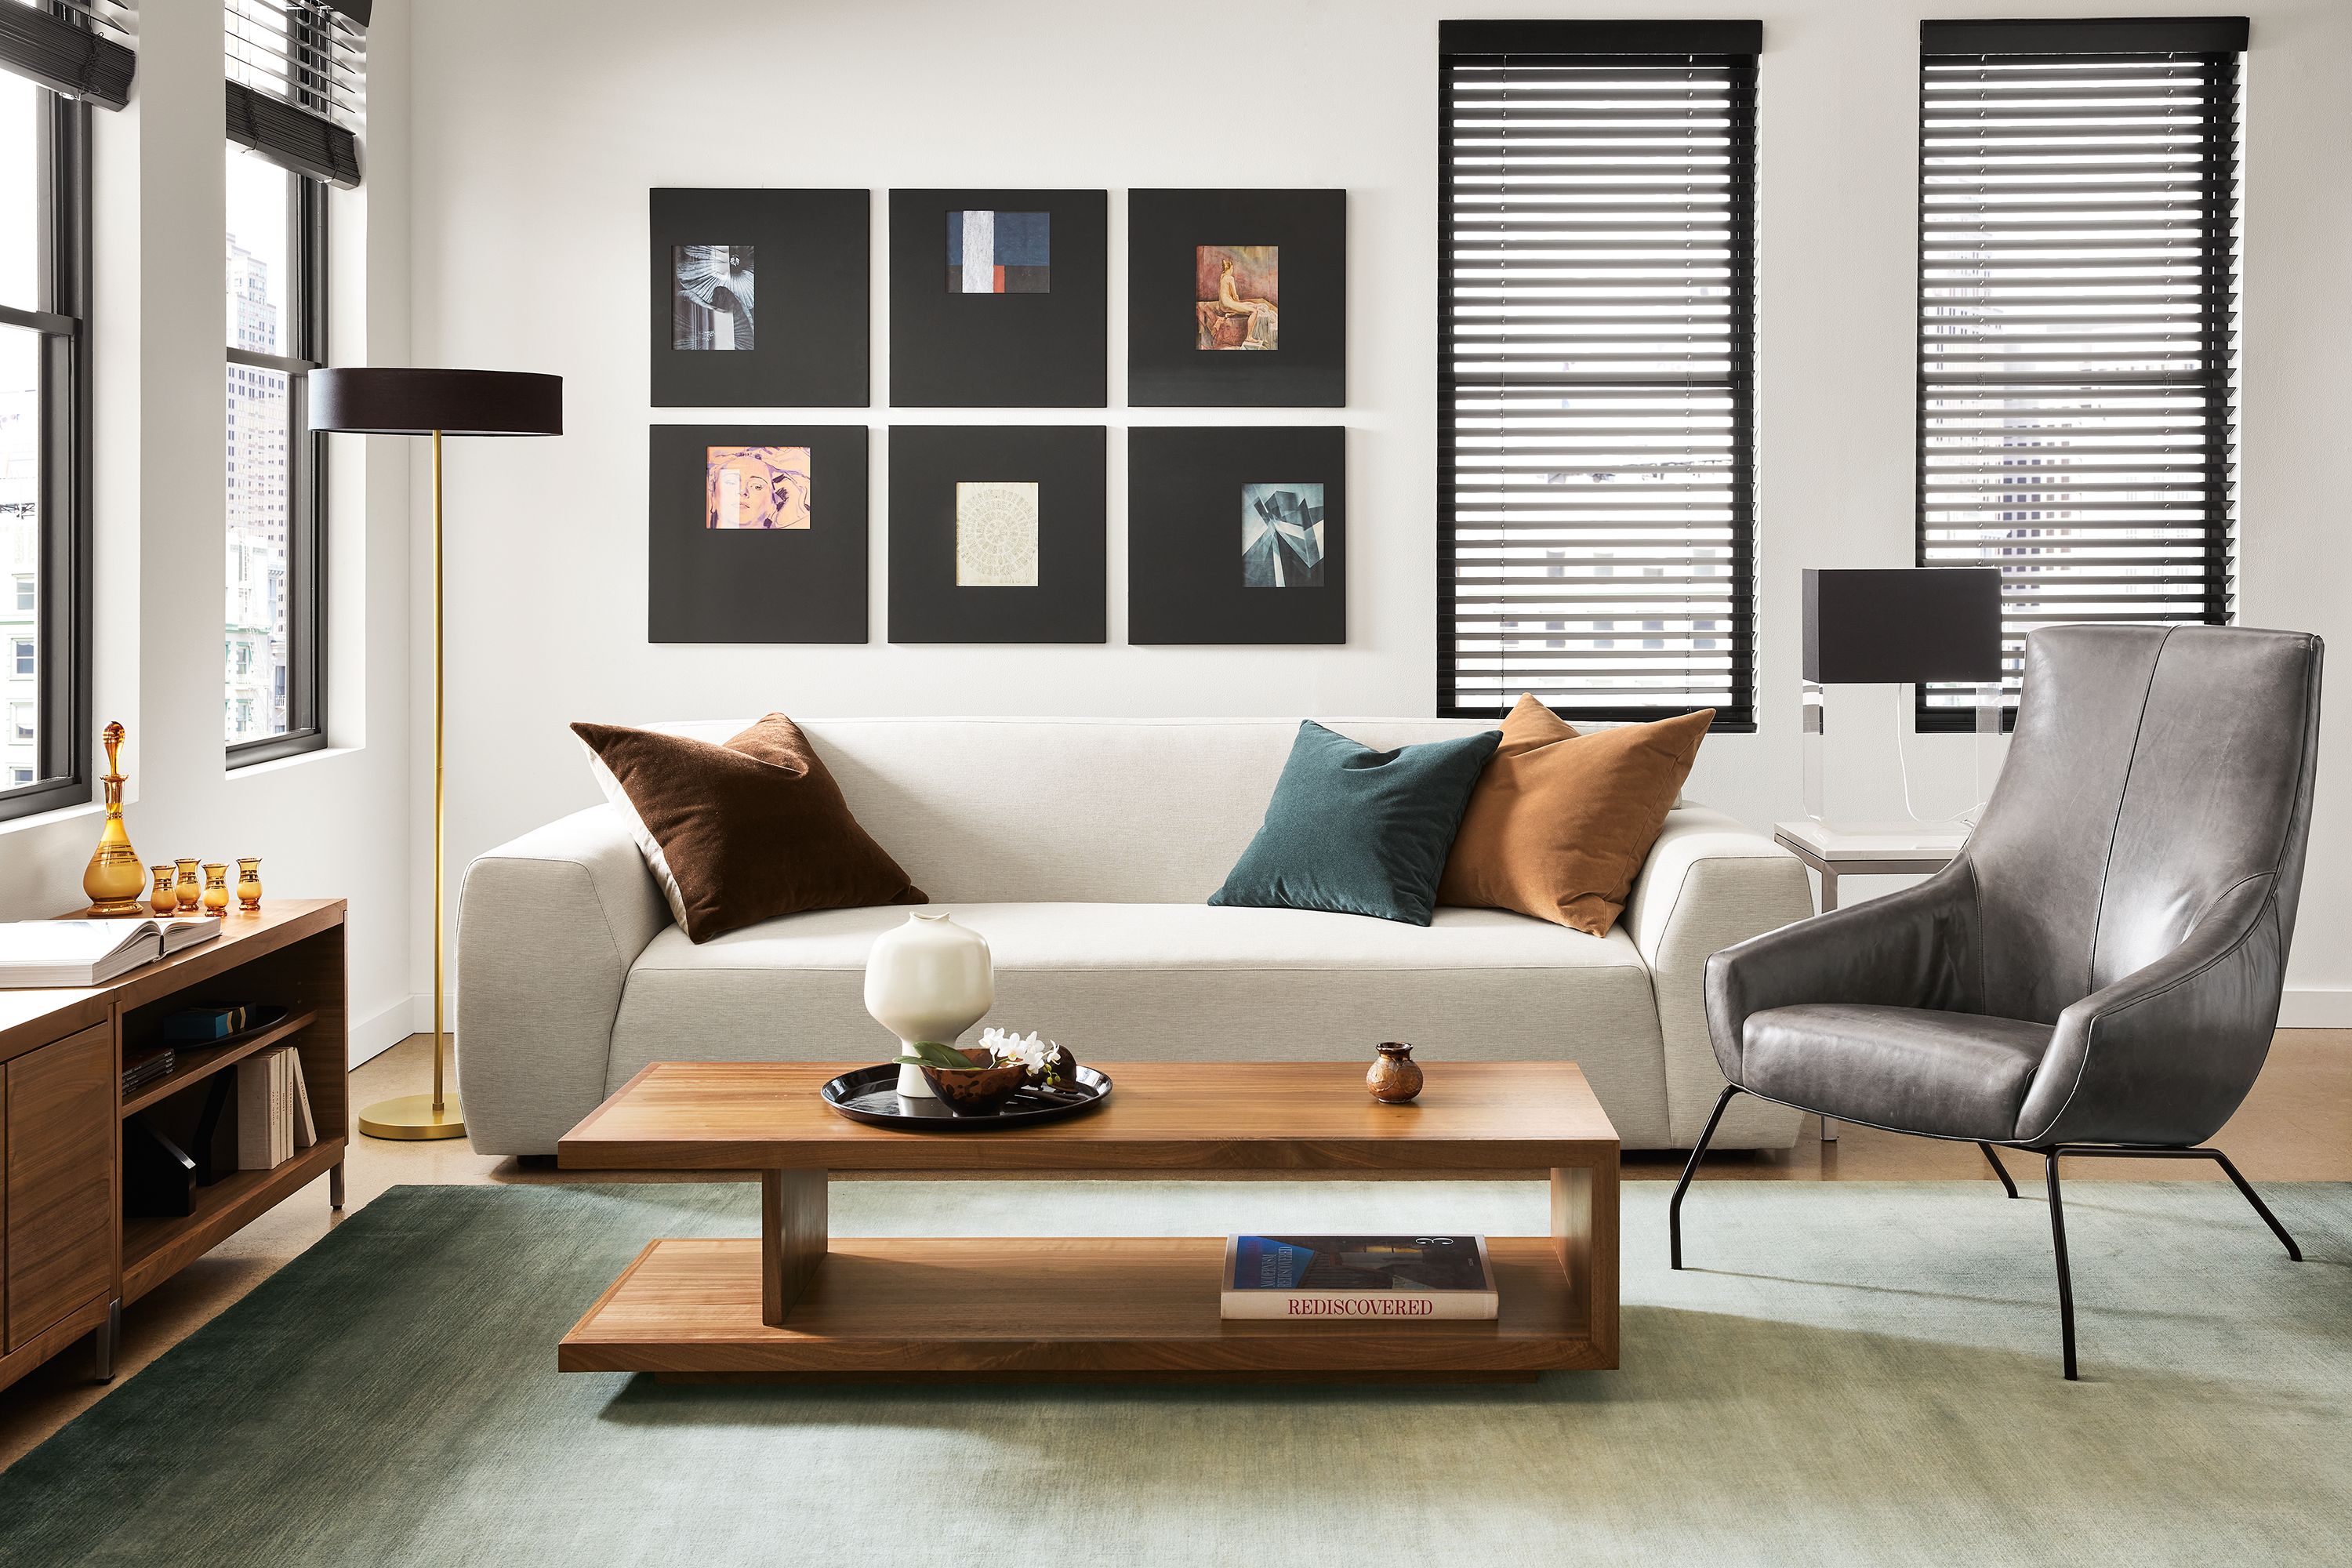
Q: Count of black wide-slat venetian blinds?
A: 4